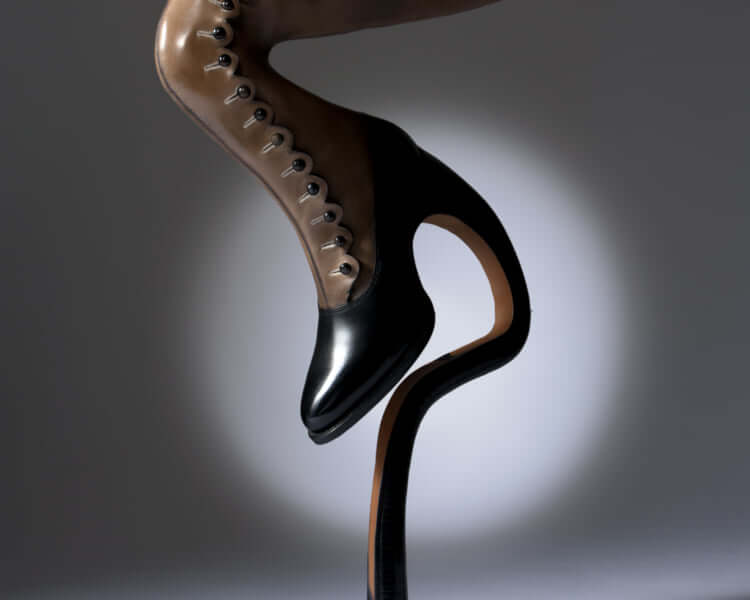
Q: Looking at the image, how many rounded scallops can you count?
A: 11